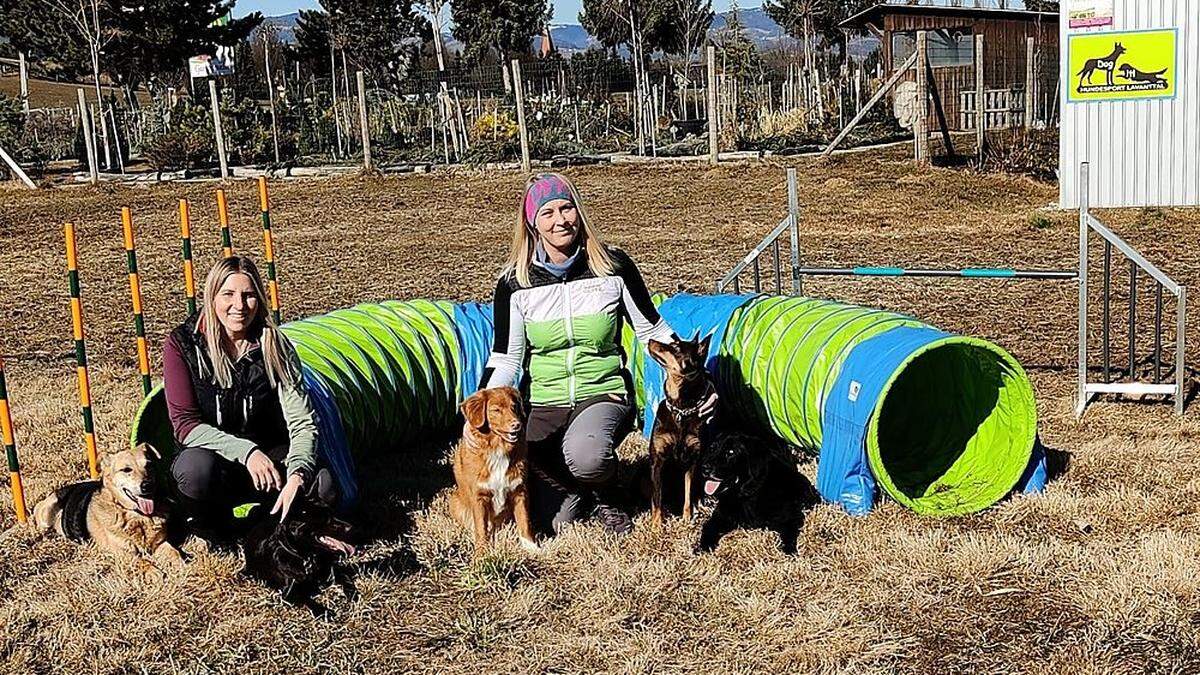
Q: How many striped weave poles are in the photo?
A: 6